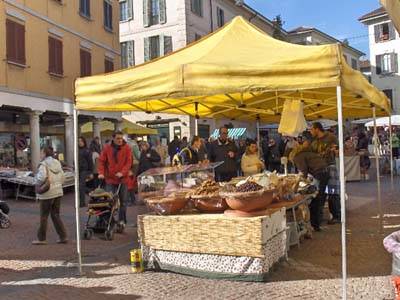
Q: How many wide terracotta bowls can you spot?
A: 3